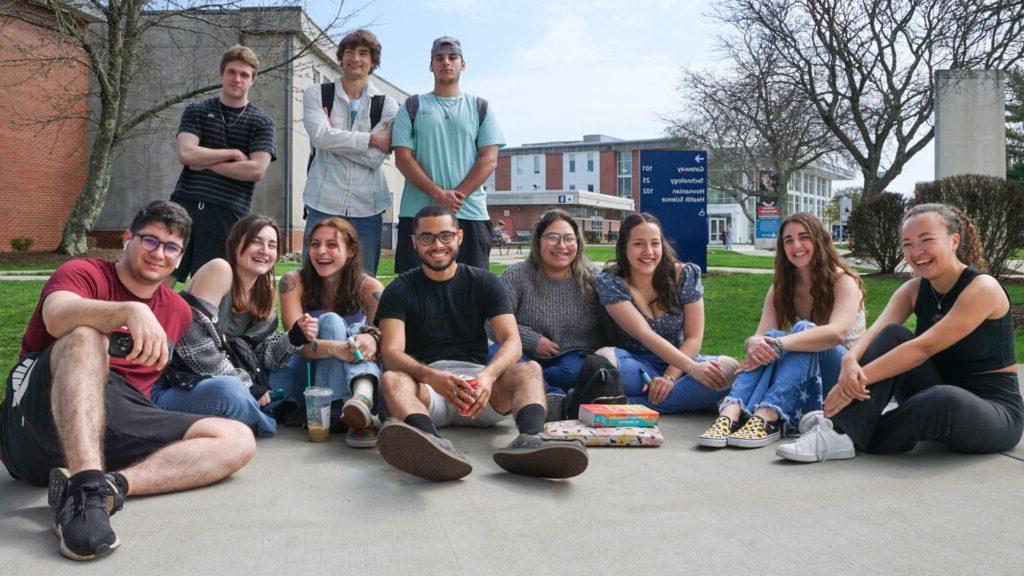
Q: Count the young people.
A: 11